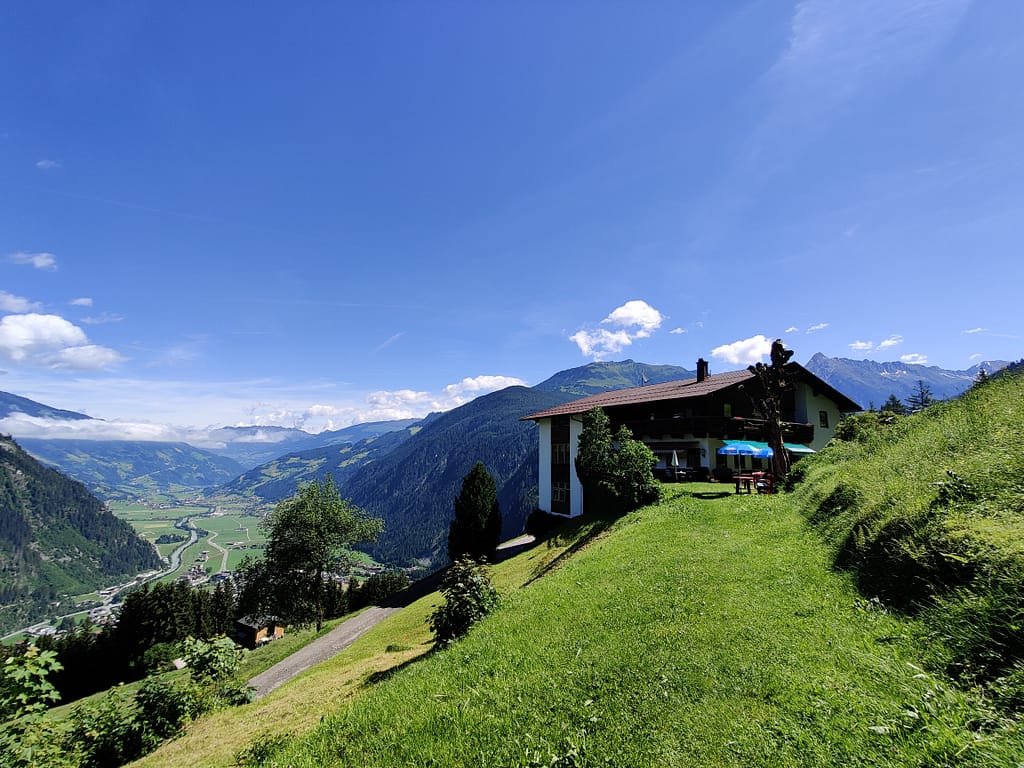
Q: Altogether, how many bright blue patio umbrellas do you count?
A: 2